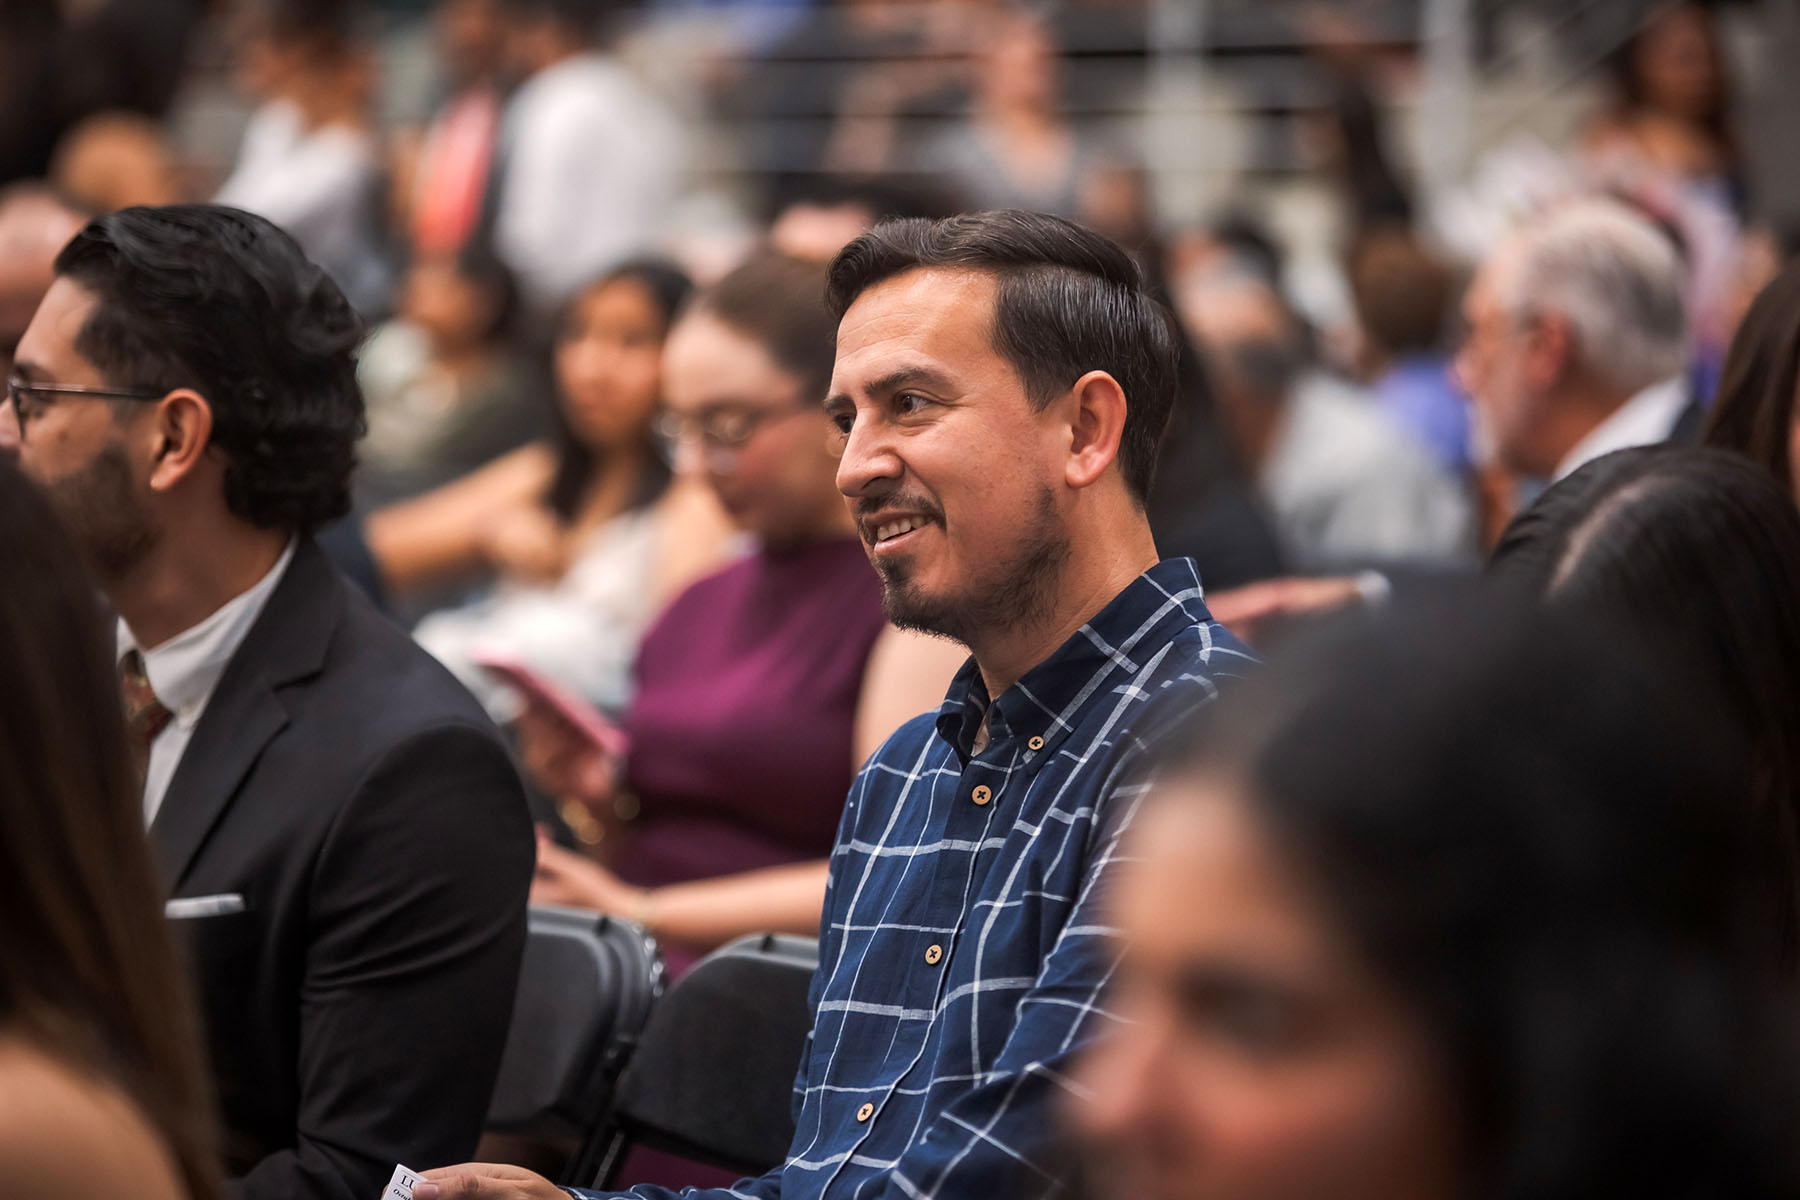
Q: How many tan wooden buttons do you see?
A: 4